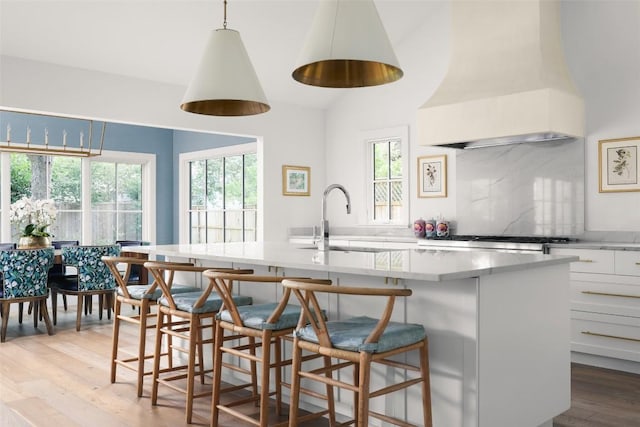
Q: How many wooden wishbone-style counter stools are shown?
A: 4